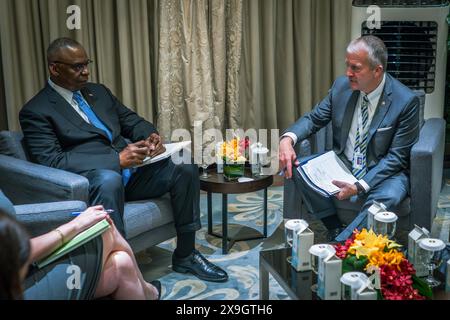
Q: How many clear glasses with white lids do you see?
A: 6